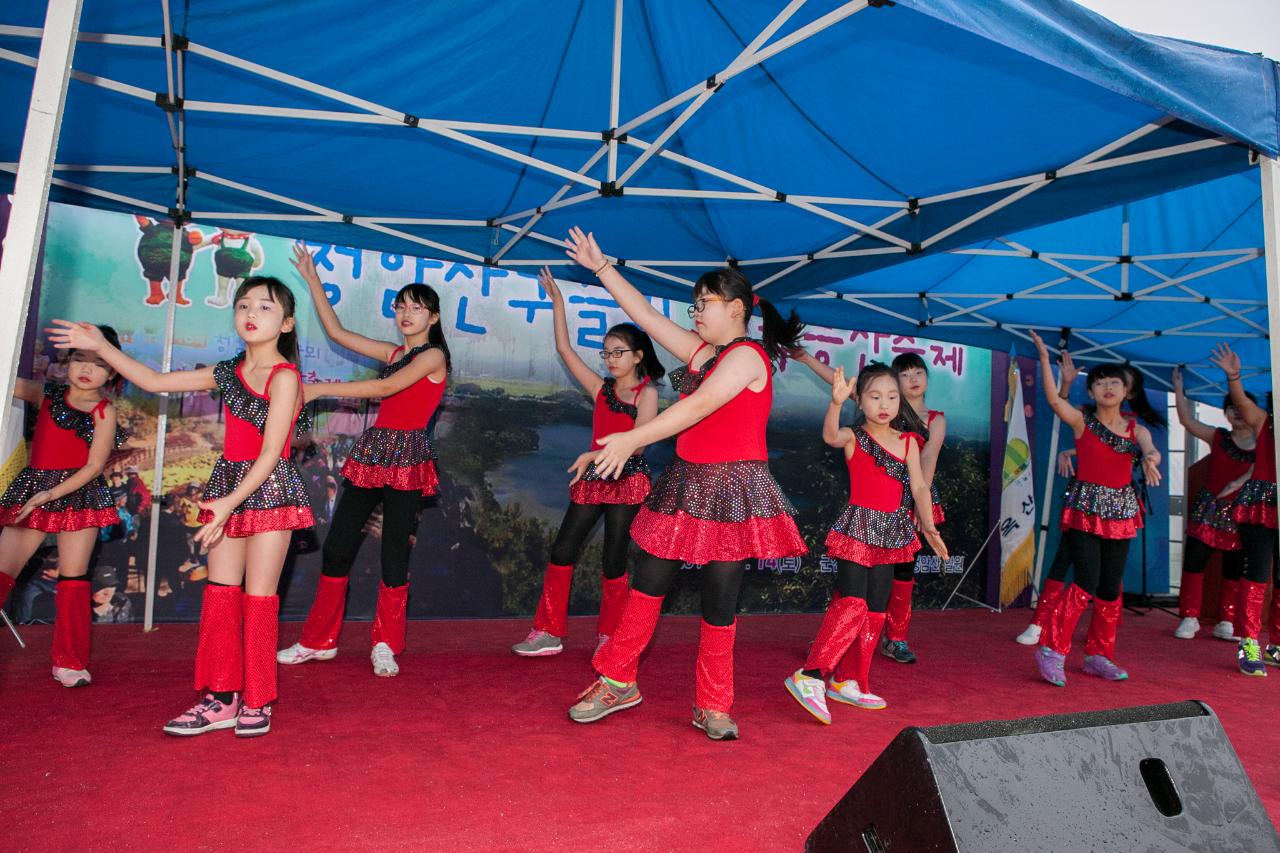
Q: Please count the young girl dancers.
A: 11